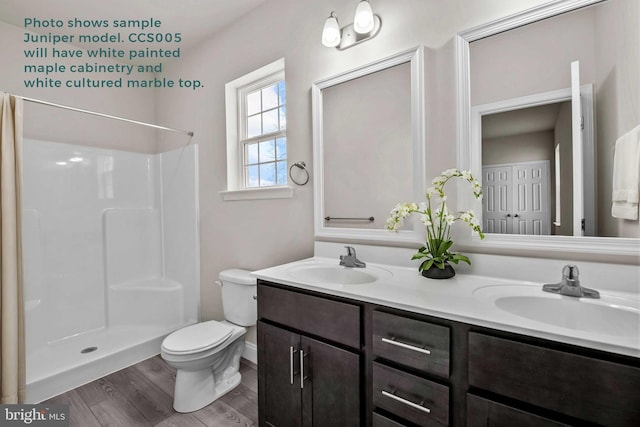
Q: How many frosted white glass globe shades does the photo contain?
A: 2